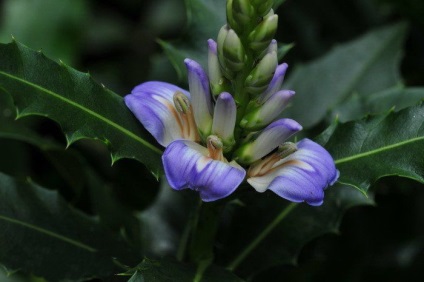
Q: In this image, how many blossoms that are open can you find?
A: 3